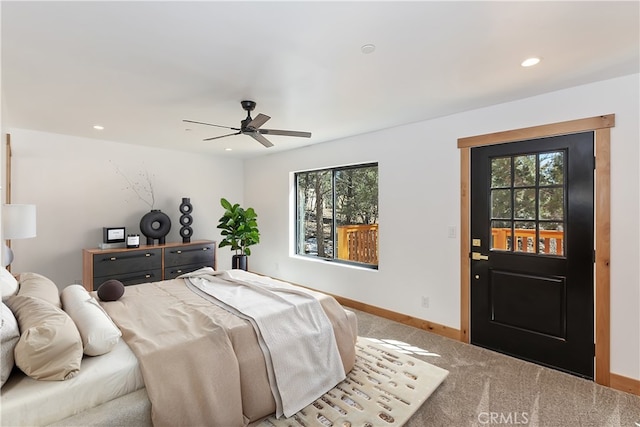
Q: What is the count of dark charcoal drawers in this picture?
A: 4